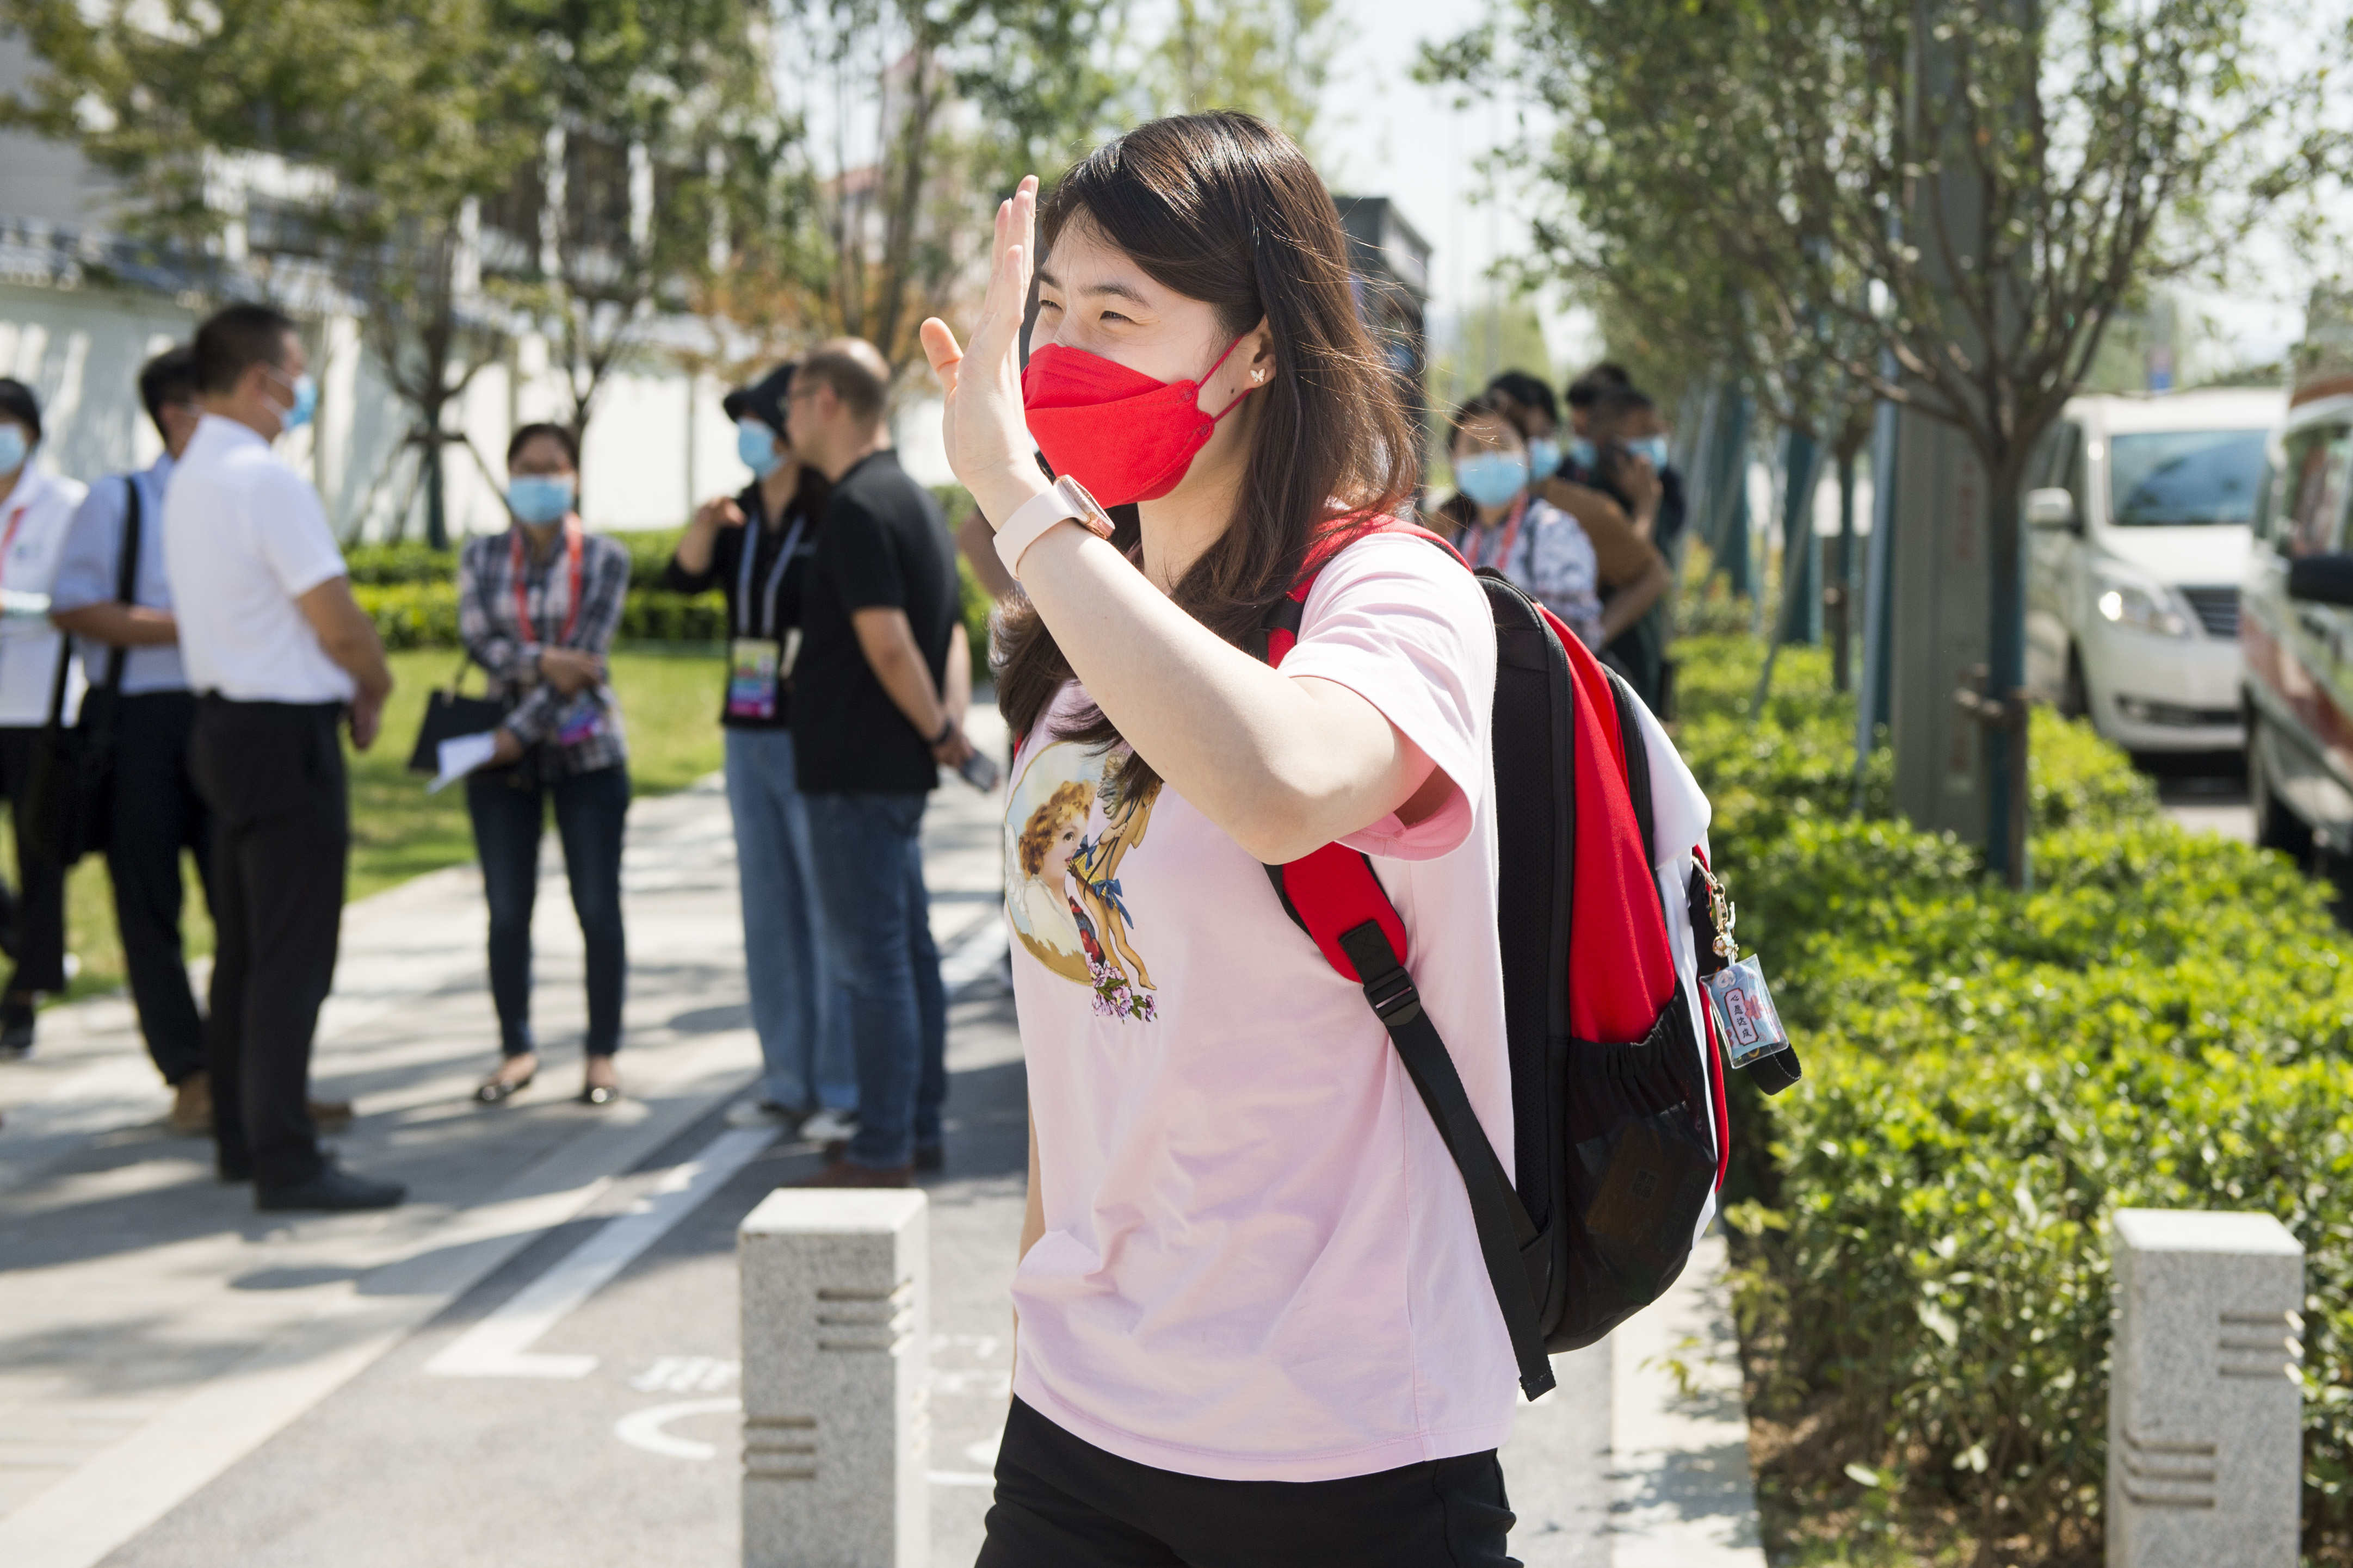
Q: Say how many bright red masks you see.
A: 1